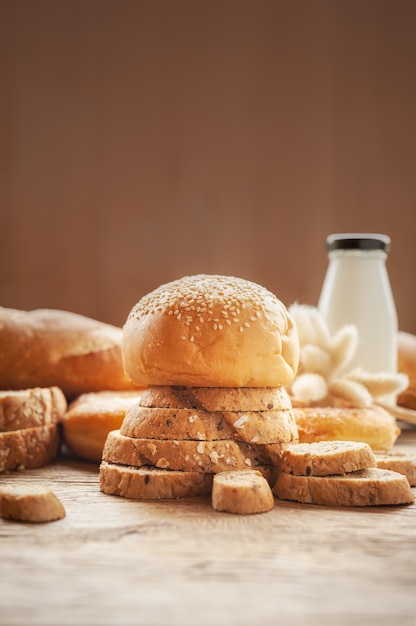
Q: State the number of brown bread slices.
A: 11